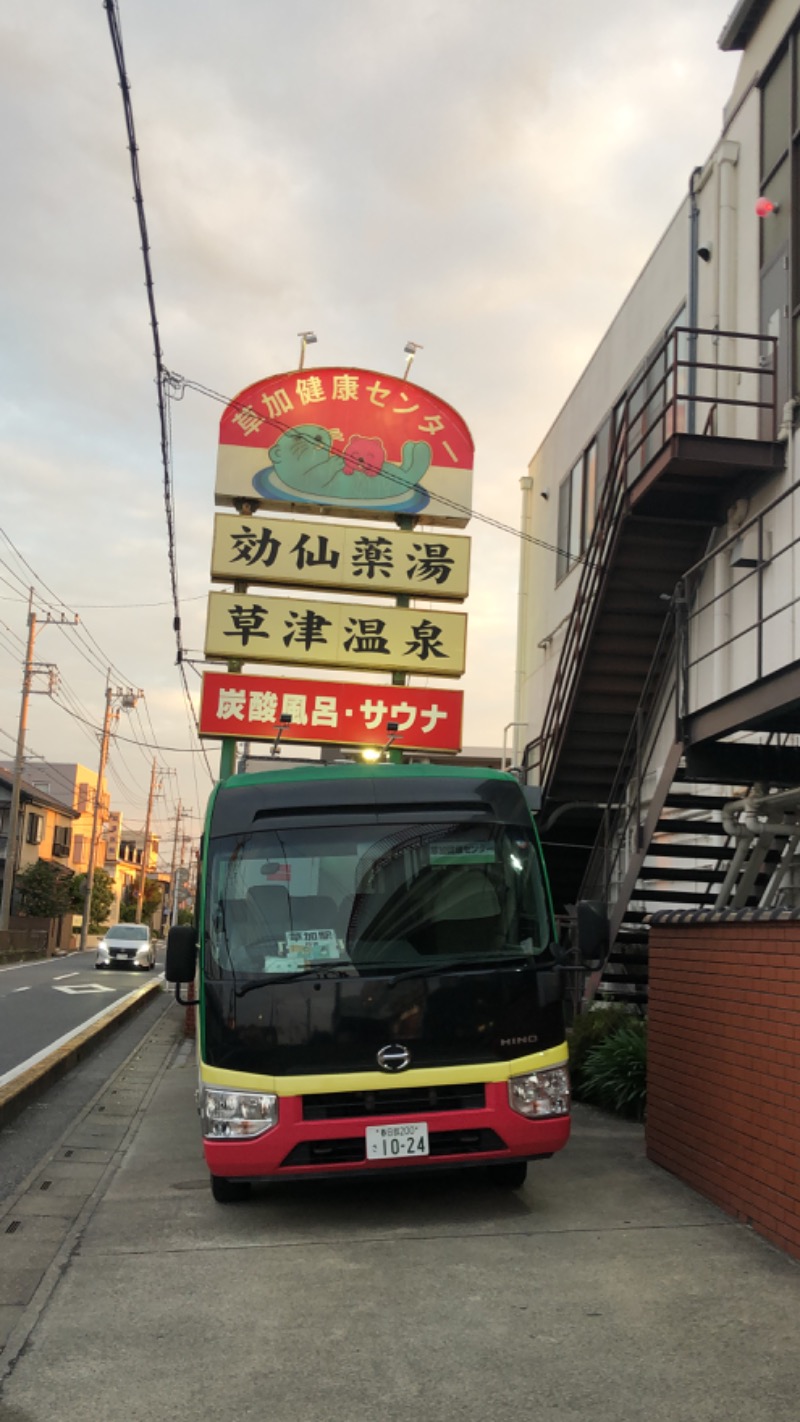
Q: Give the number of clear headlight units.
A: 2